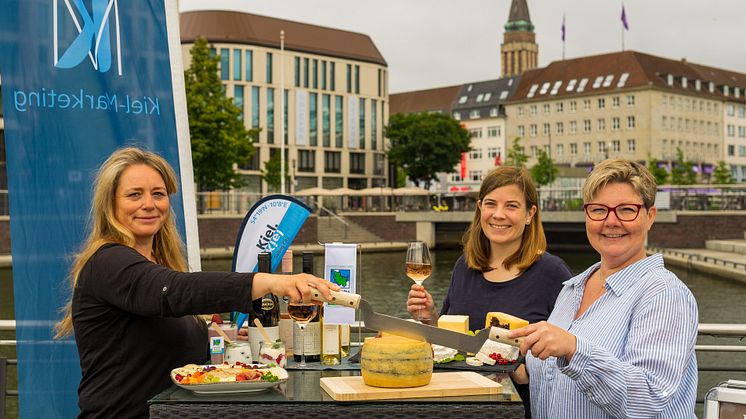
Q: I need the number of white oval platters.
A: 1